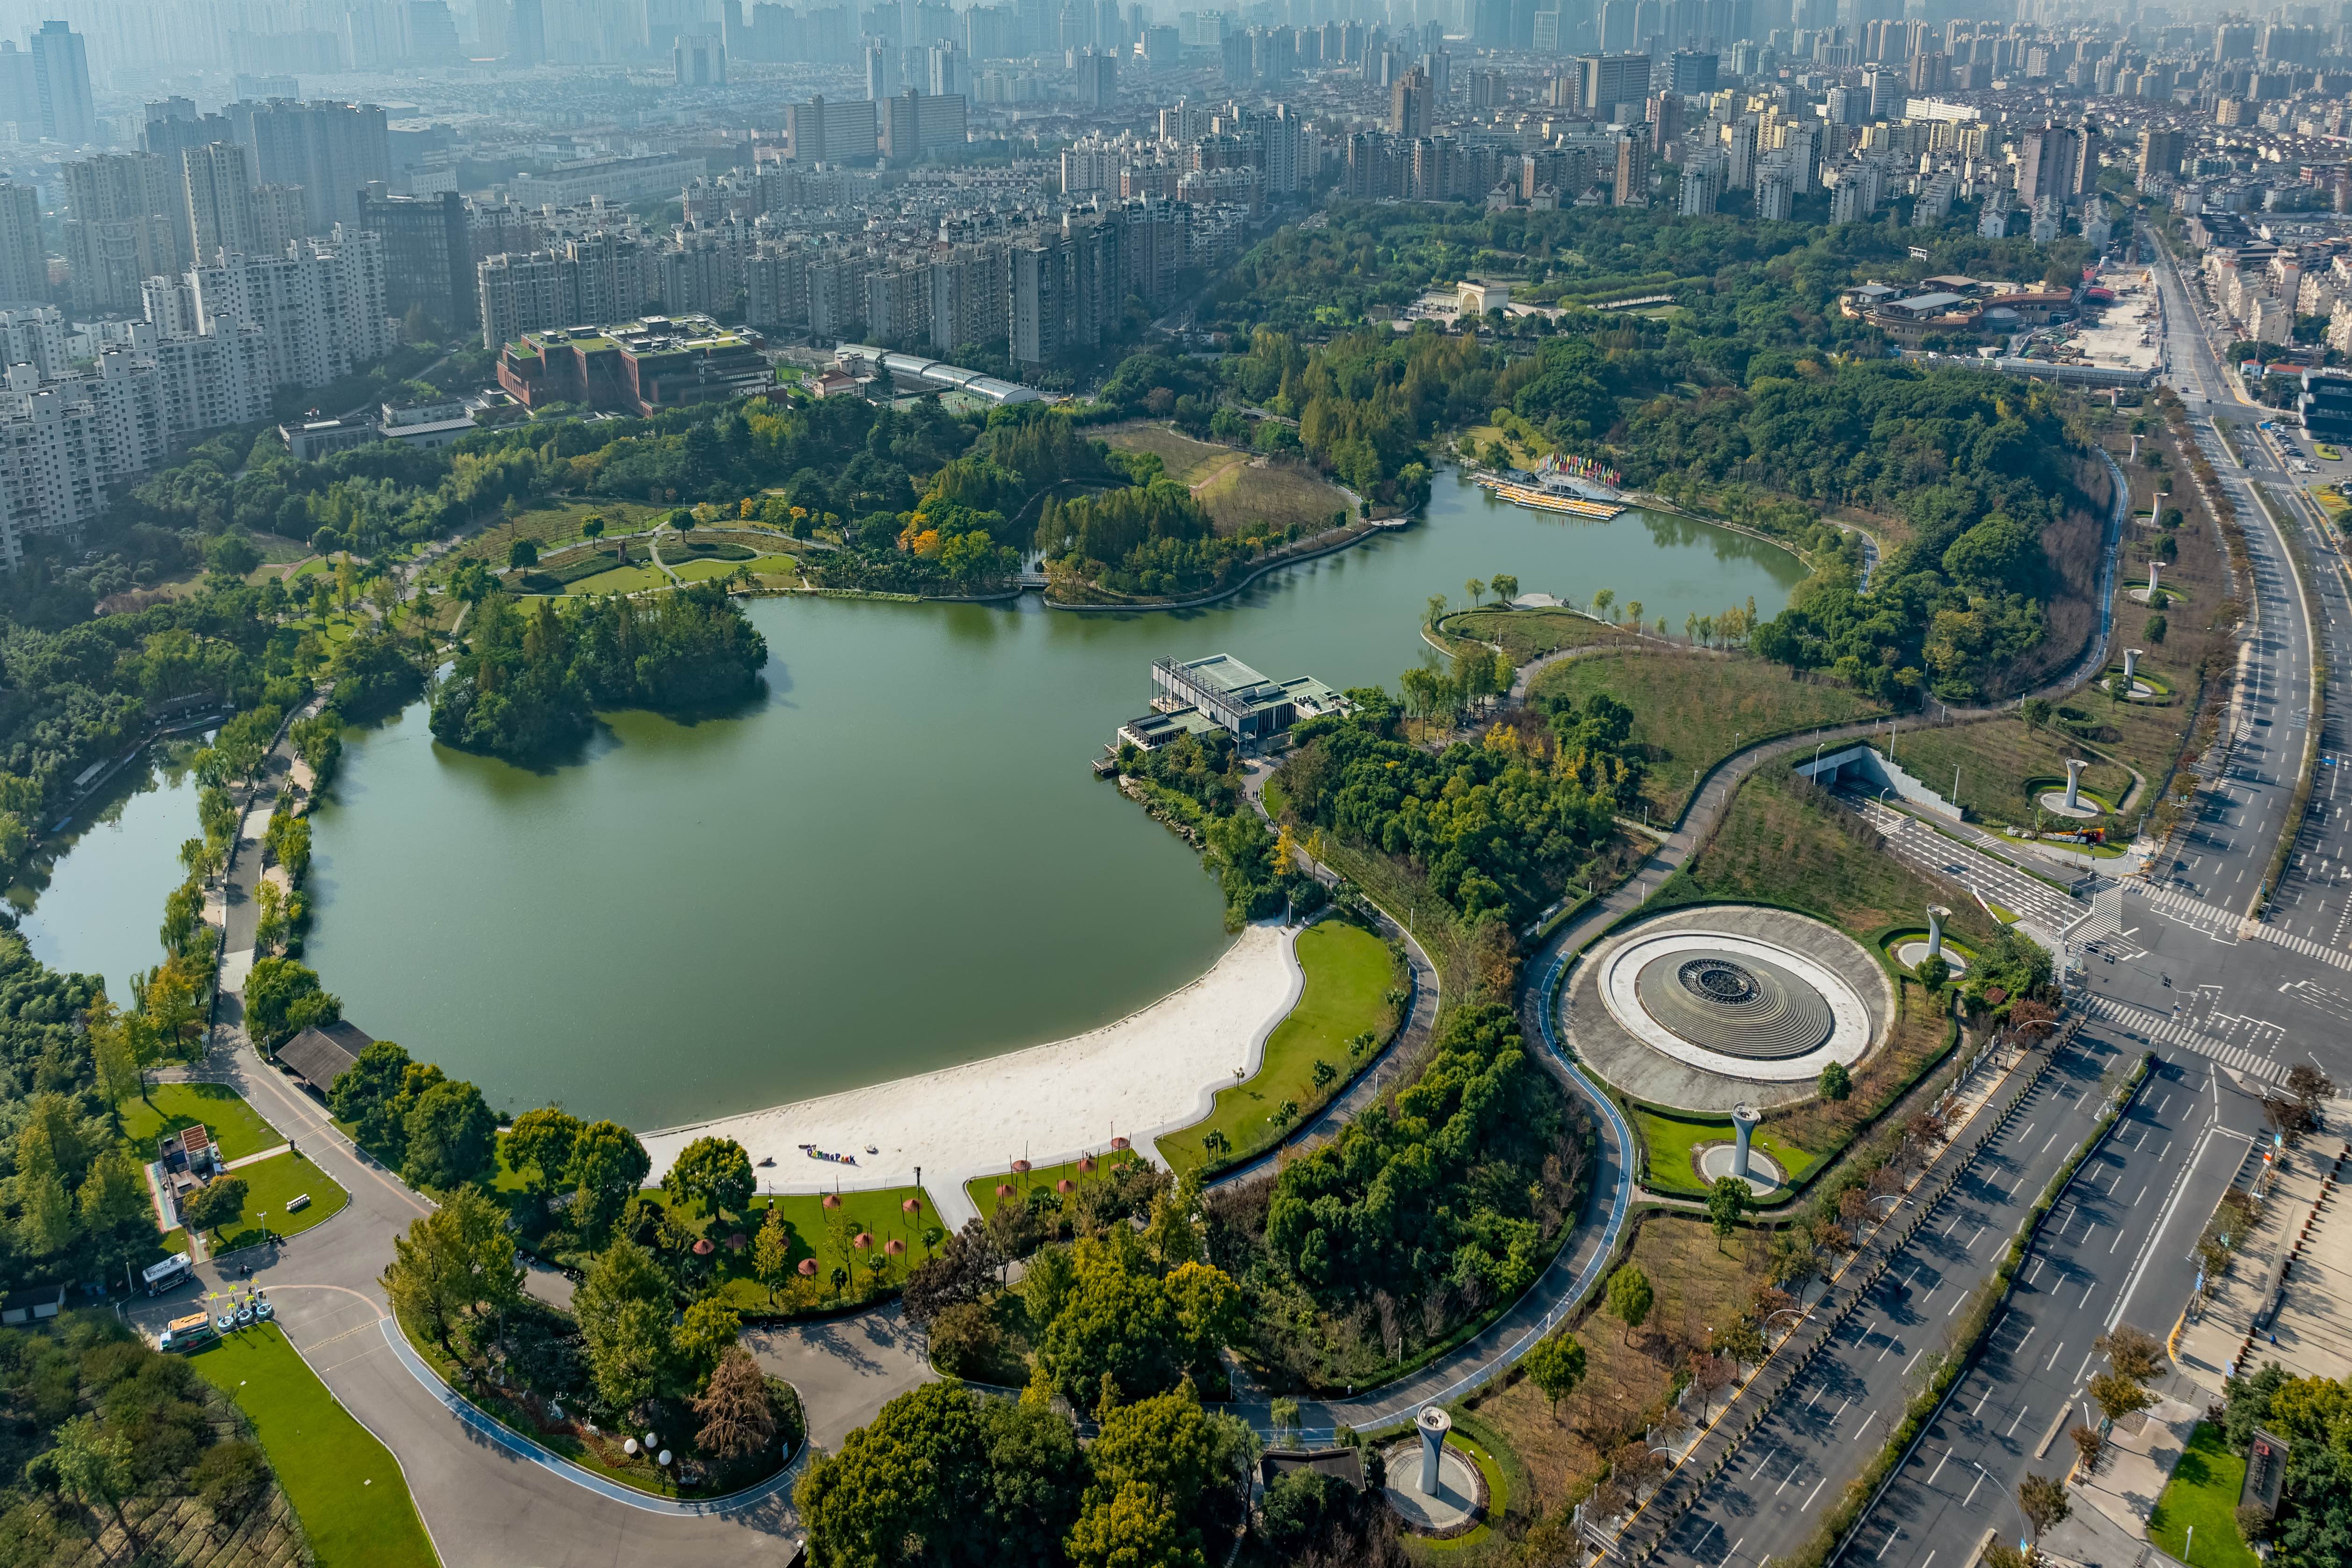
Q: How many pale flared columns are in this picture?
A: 9